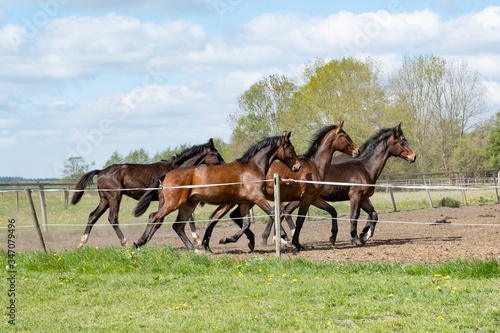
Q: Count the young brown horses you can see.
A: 4